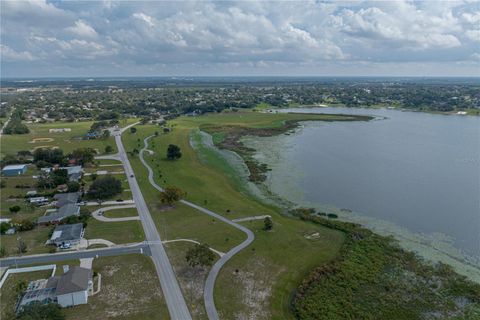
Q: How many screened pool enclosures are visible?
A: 1